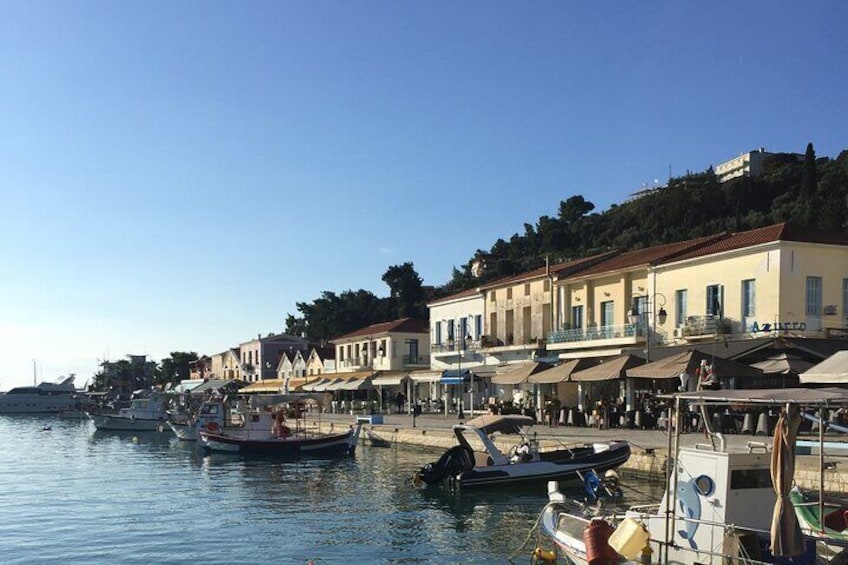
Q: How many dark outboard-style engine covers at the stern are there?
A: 1